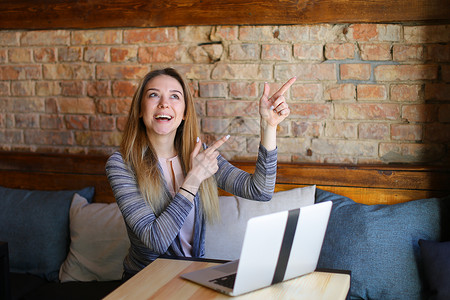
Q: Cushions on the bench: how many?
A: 5